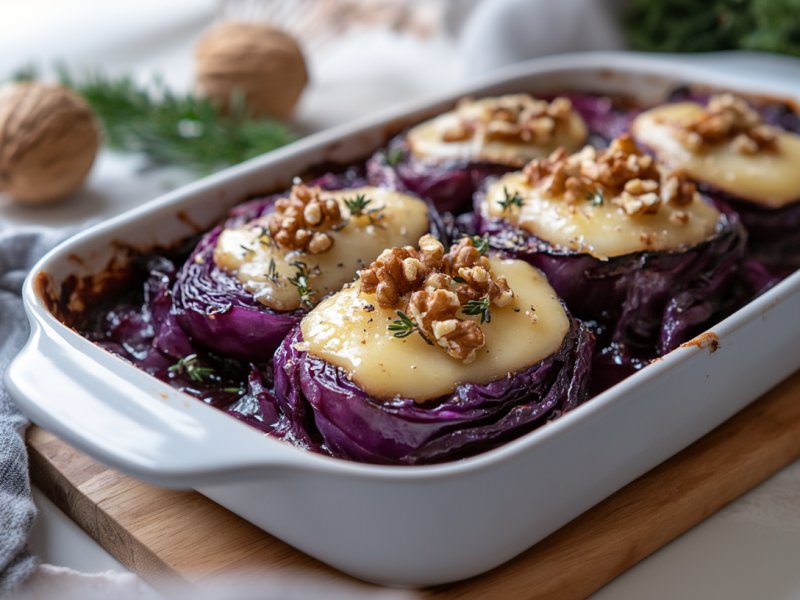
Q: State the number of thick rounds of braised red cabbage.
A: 5